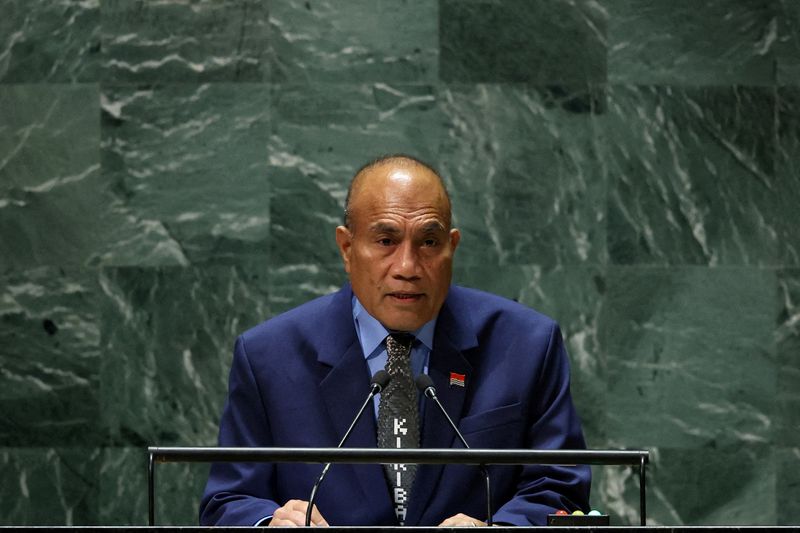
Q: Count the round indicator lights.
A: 3